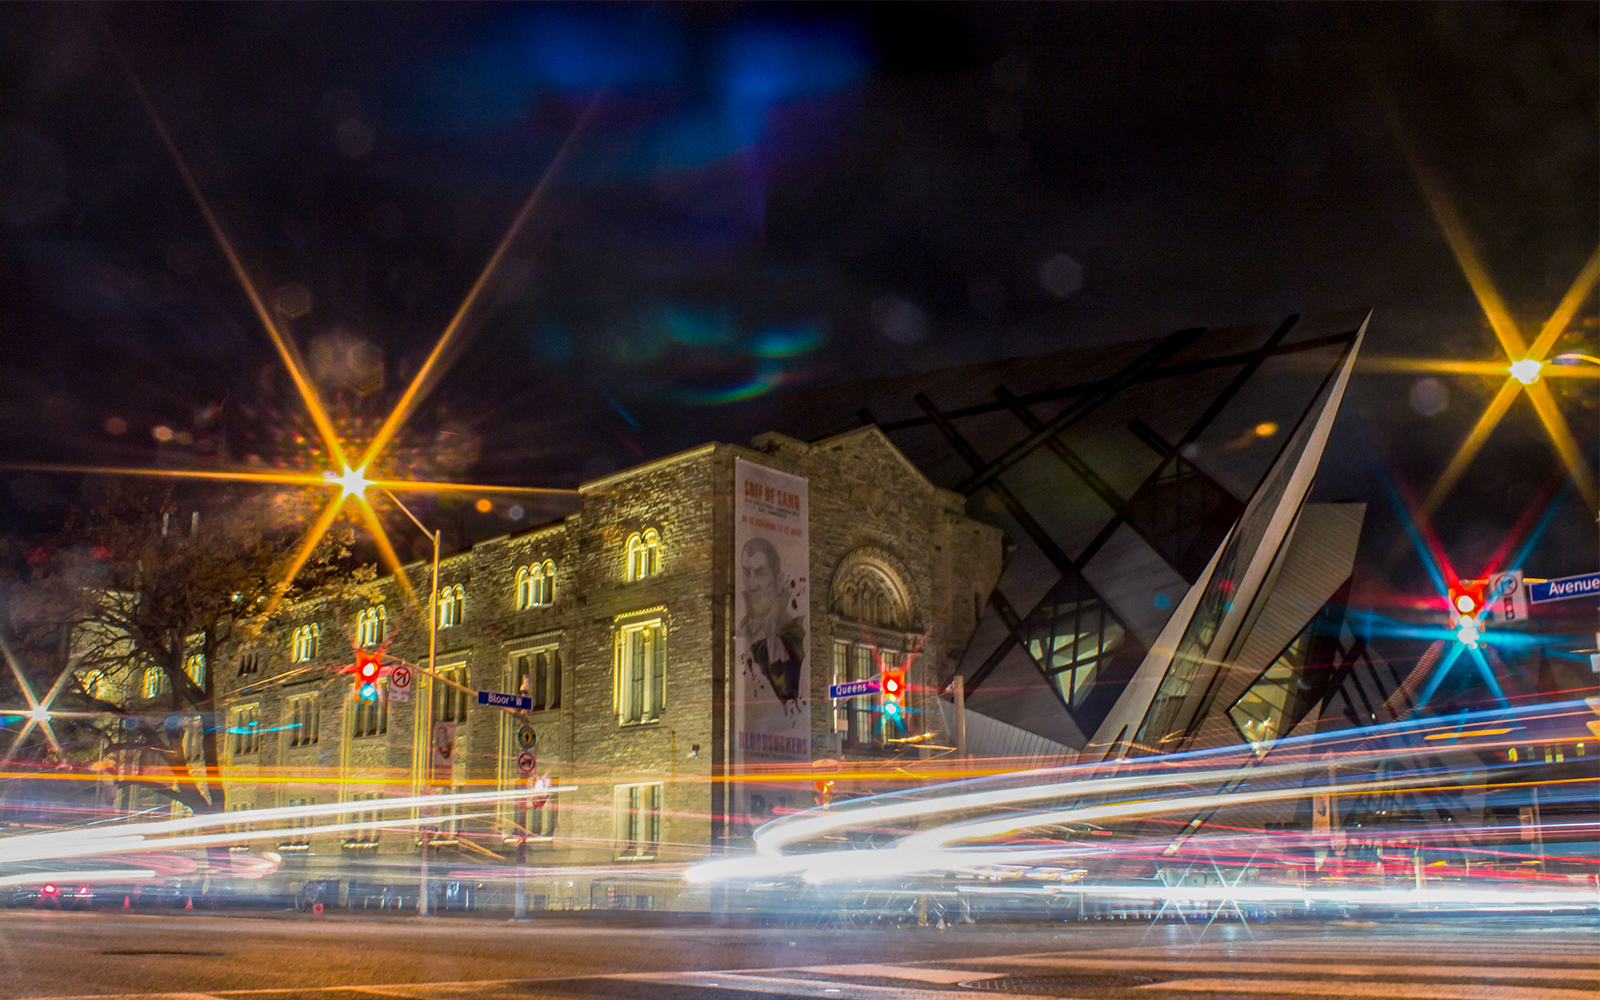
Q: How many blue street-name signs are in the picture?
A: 3